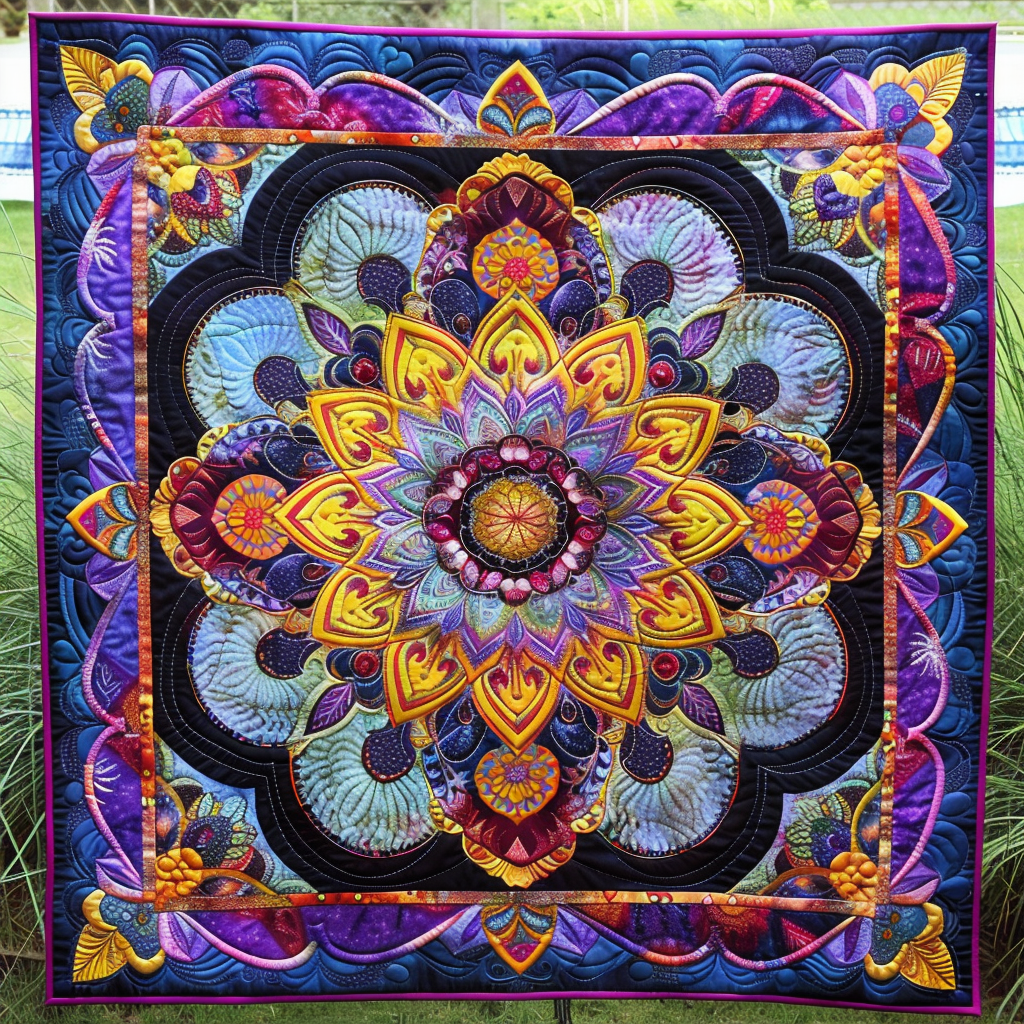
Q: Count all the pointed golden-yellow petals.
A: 12